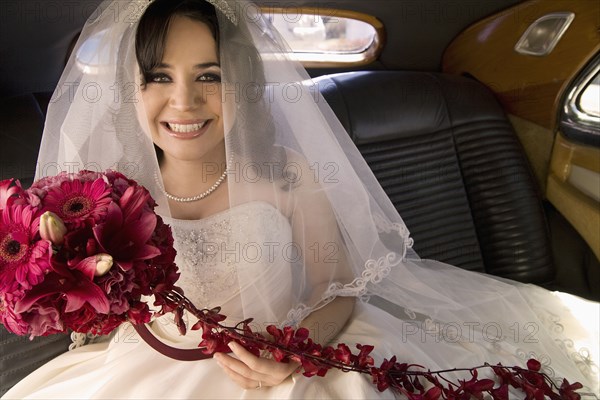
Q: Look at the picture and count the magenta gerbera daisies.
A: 2